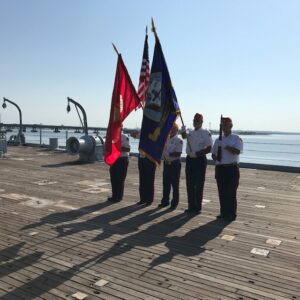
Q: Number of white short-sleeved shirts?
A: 4